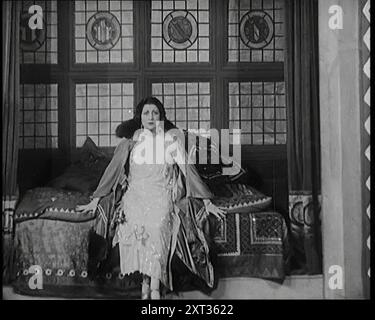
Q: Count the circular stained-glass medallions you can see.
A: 4